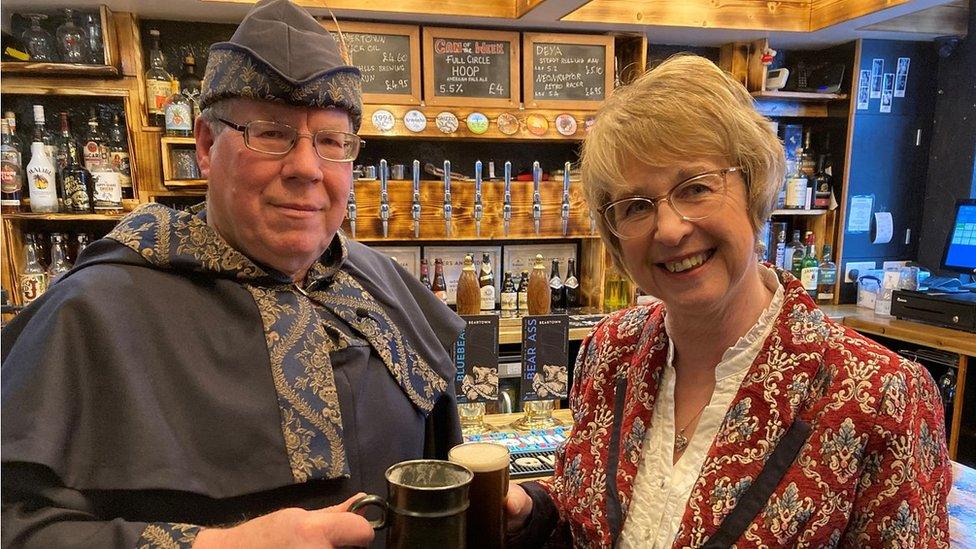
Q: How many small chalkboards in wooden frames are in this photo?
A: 3